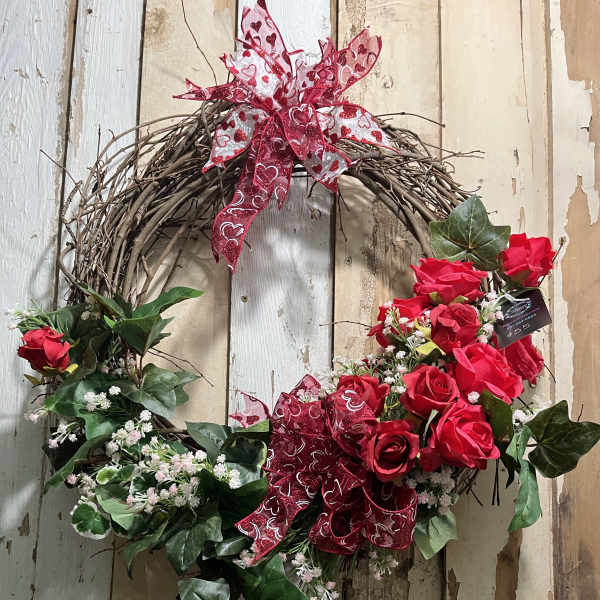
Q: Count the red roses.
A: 11